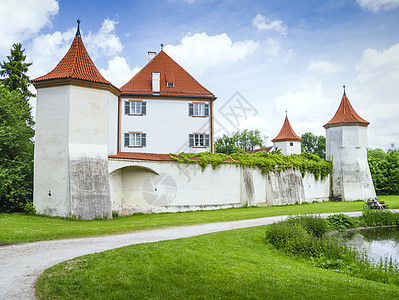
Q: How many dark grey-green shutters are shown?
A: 8